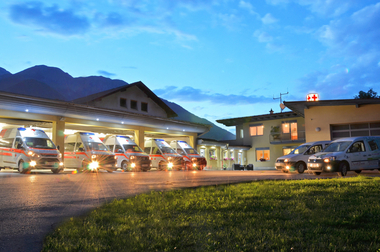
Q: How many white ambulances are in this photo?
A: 5